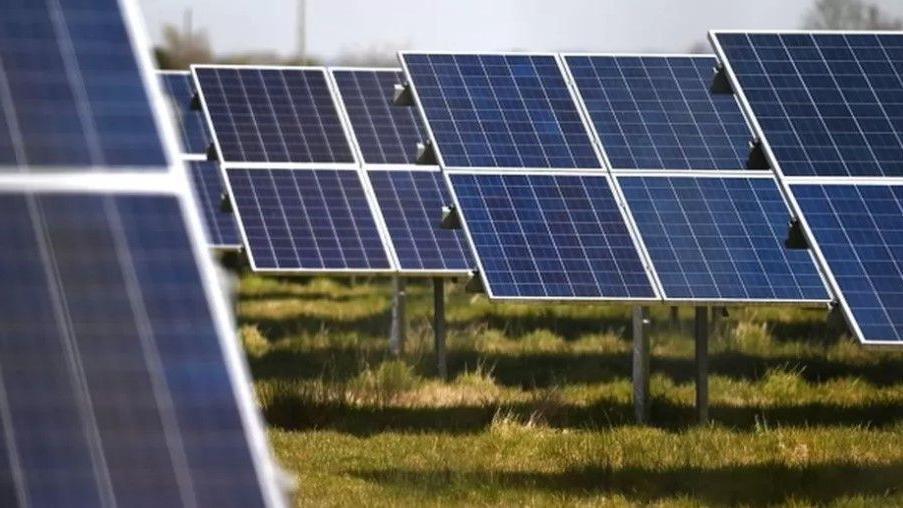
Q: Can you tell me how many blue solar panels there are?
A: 14